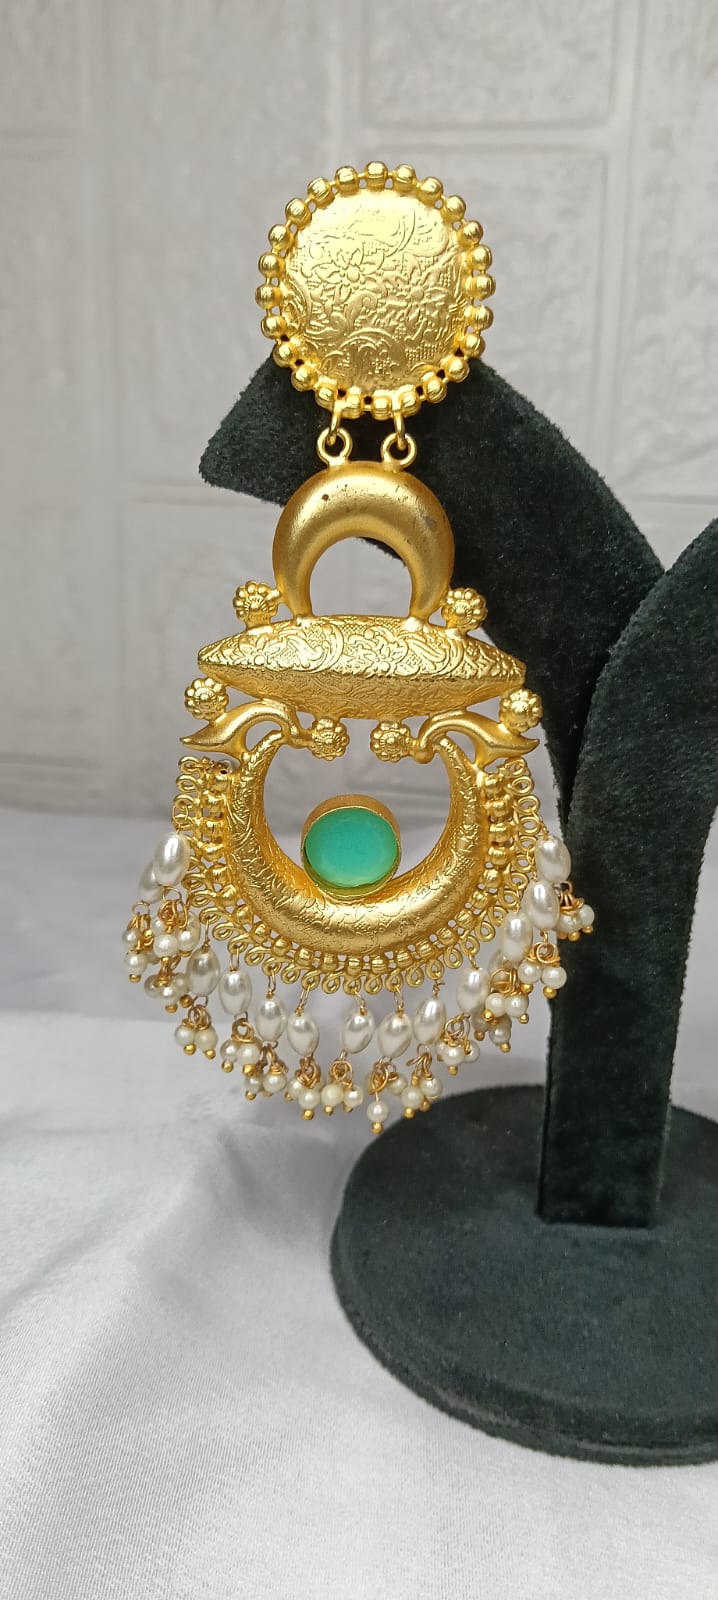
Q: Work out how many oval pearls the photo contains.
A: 13